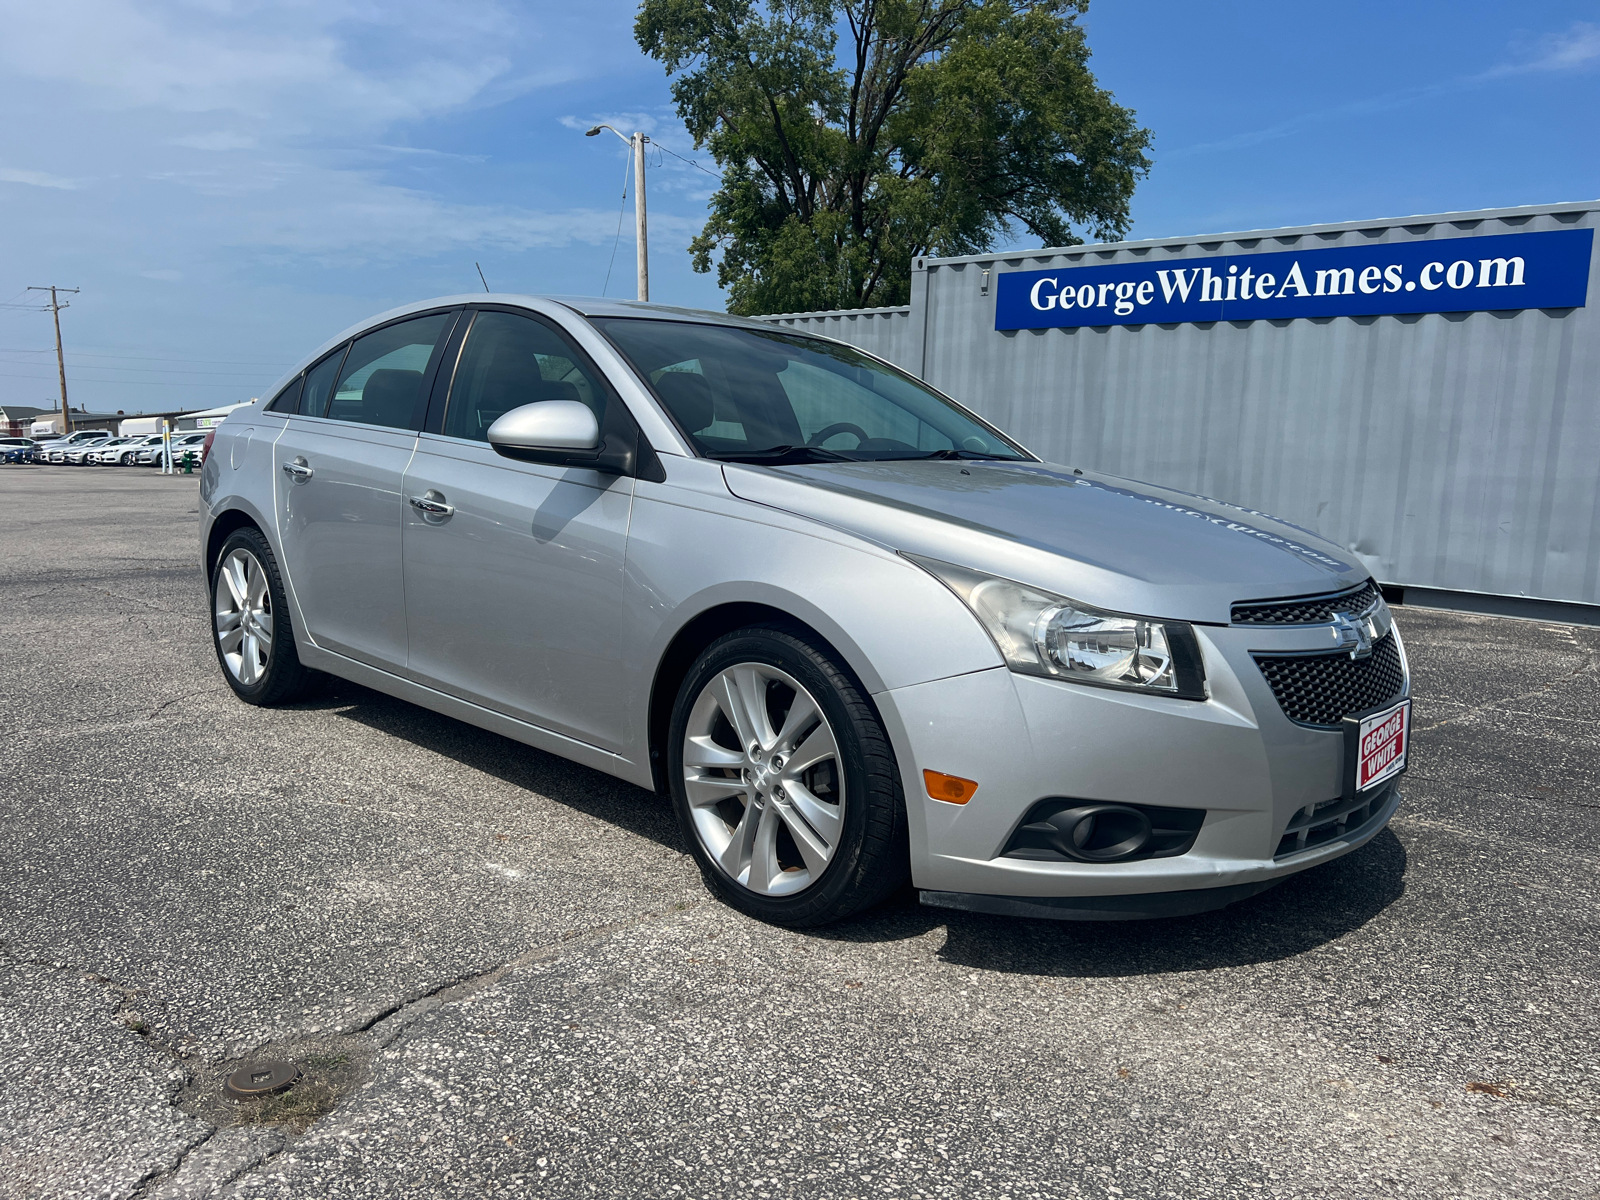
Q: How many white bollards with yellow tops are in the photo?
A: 2